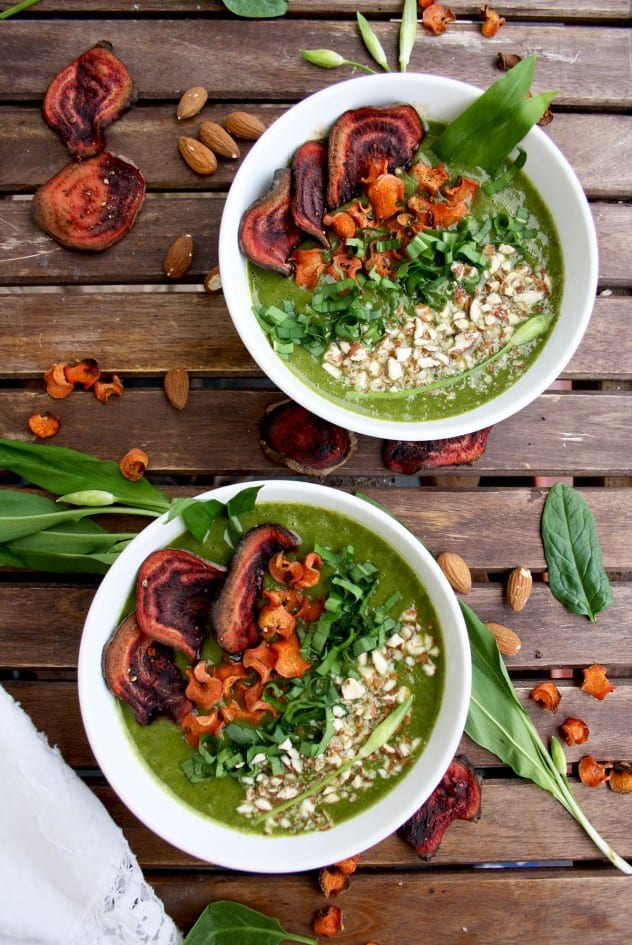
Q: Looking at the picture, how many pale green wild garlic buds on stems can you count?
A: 7